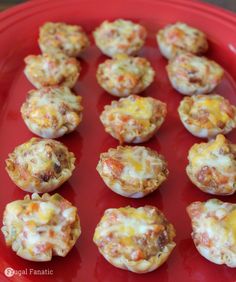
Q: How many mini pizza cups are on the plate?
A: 15